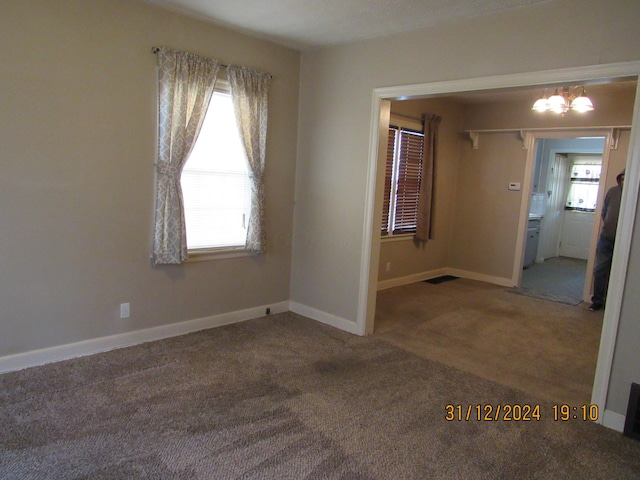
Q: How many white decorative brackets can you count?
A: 3